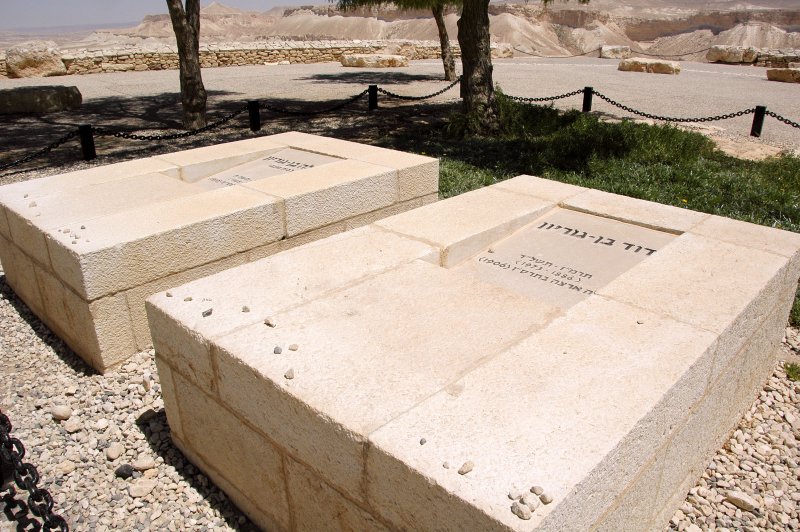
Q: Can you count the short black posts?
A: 5